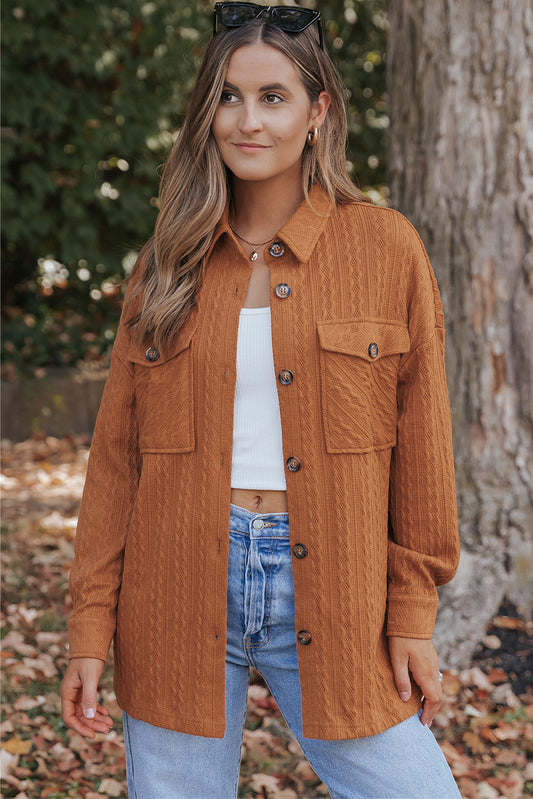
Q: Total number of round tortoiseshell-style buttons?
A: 8